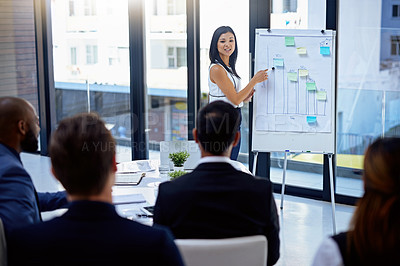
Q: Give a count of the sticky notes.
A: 9